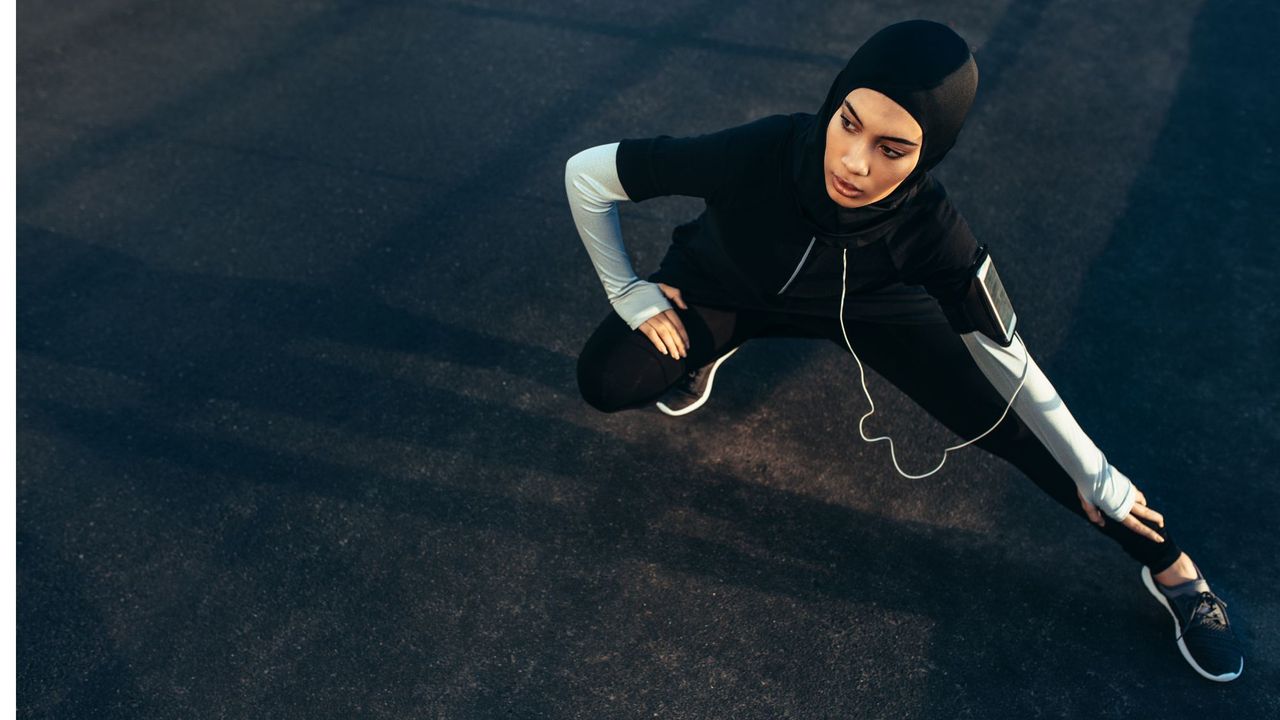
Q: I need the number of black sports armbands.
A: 1